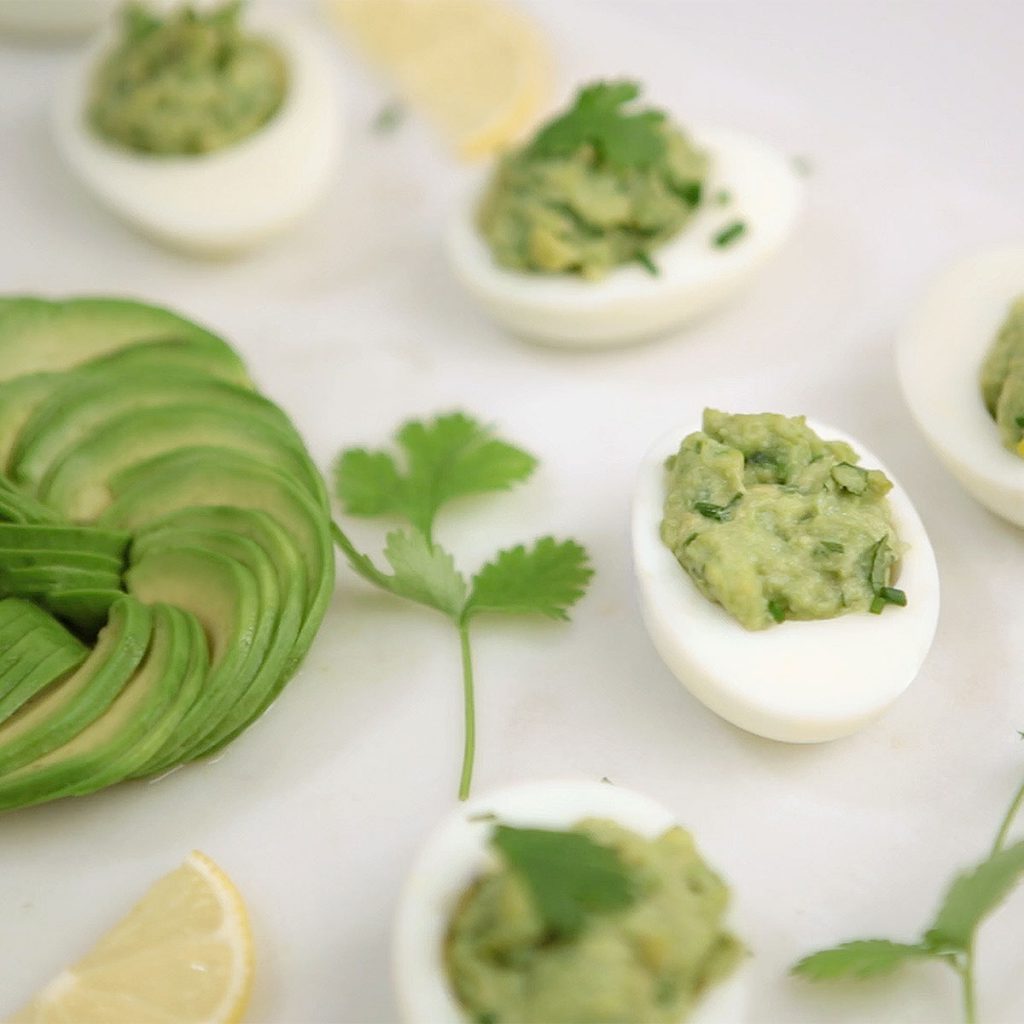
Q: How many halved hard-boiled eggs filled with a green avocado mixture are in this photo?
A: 5